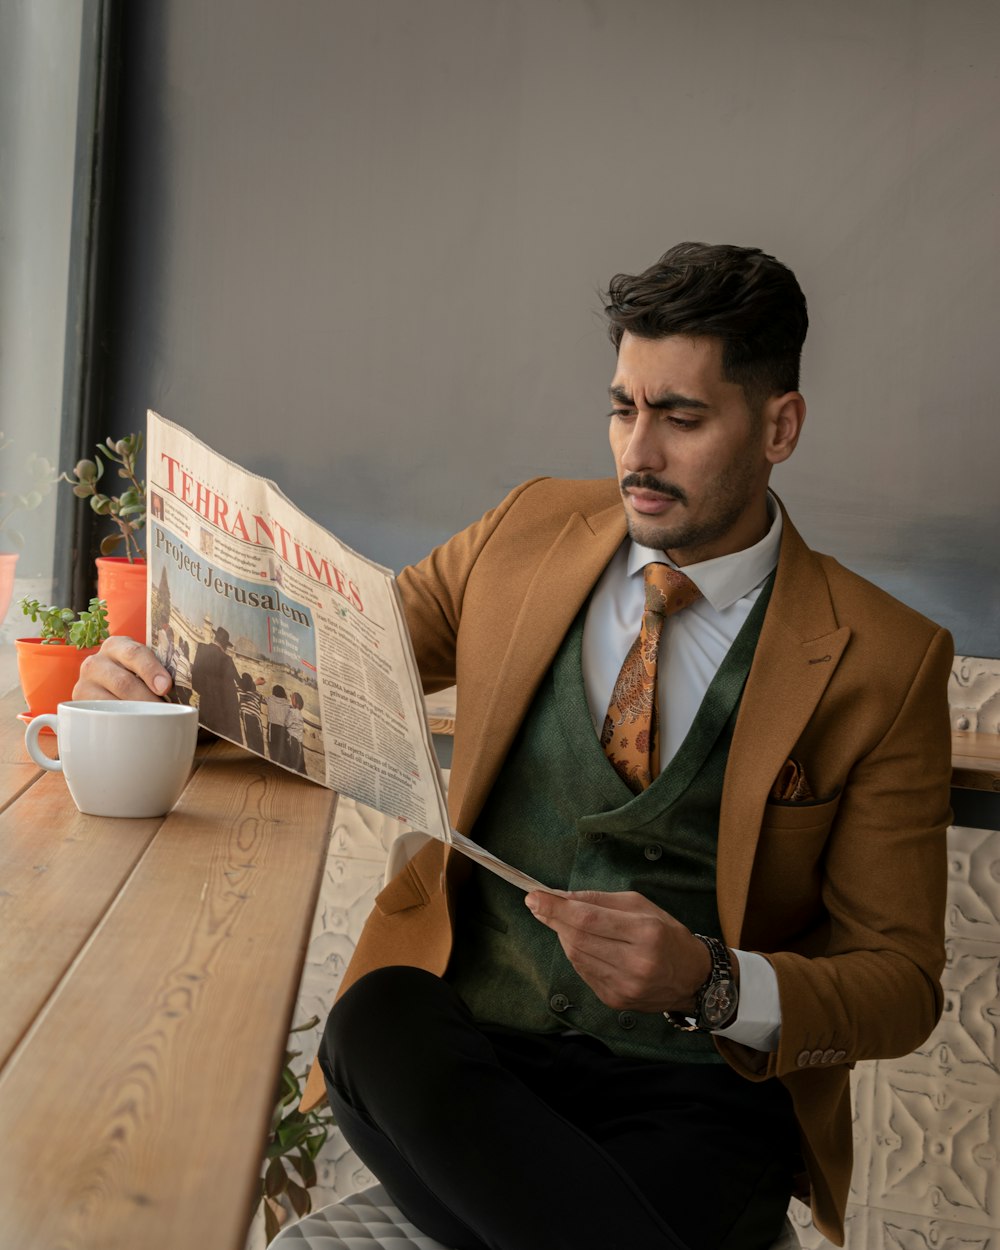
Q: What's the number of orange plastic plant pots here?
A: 2